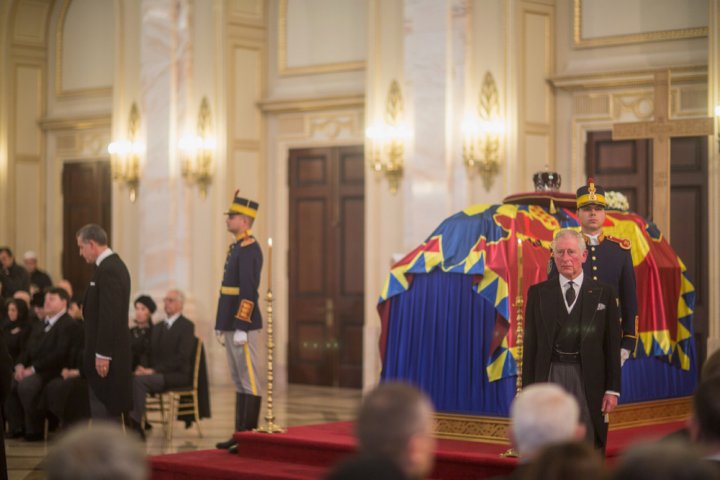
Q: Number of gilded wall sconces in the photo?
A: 4